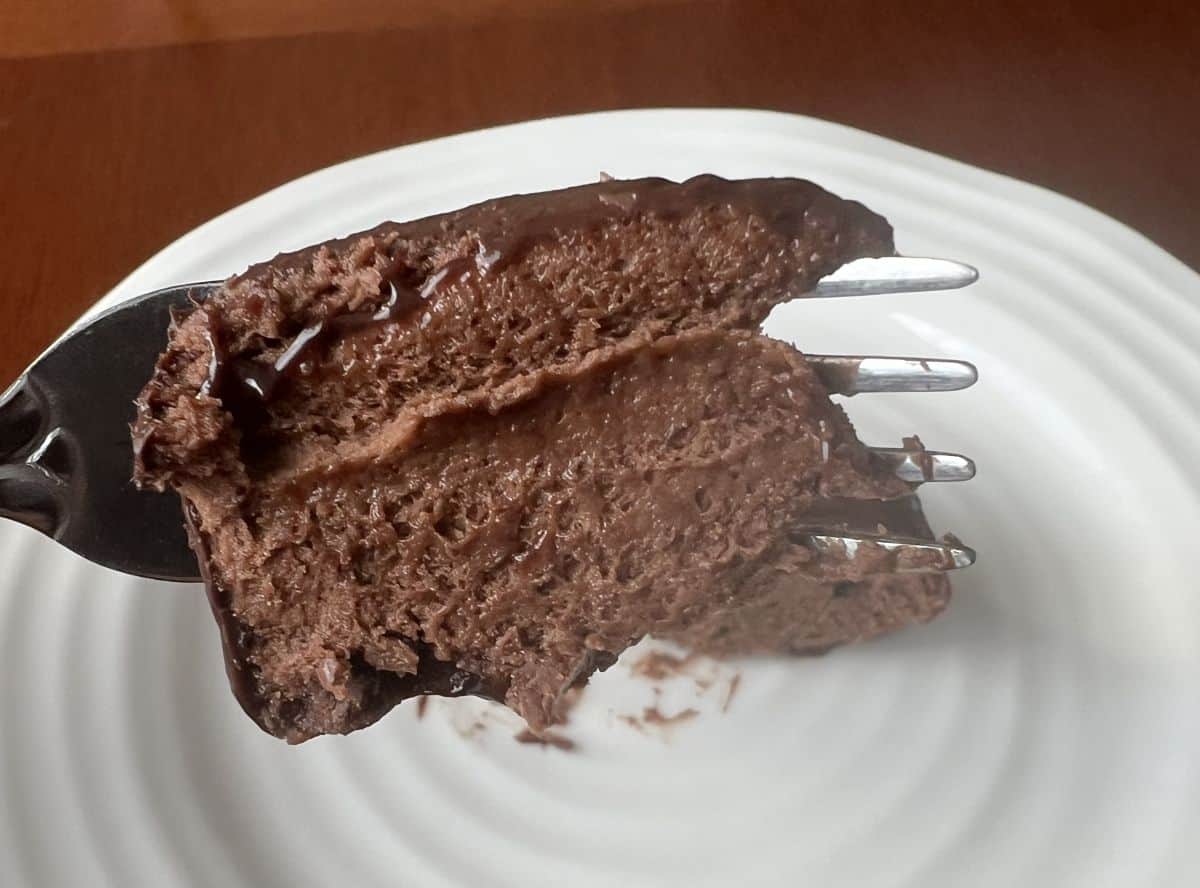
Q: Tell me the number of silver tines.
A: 4